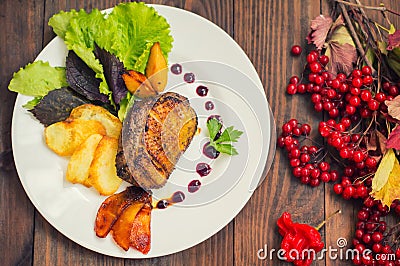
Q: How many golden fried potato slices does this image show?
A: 4